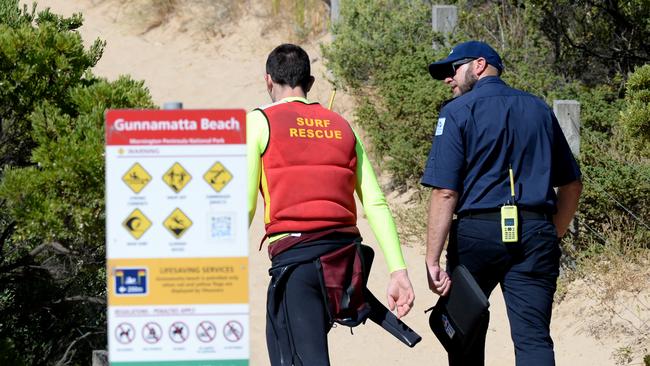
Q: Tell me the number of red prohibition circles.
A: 5